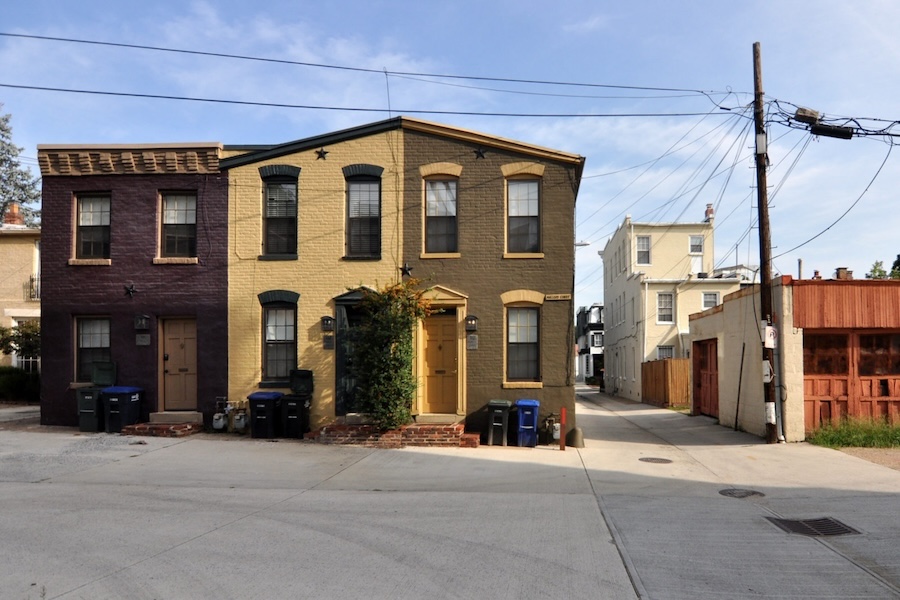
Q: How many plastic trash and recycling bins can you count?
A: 6